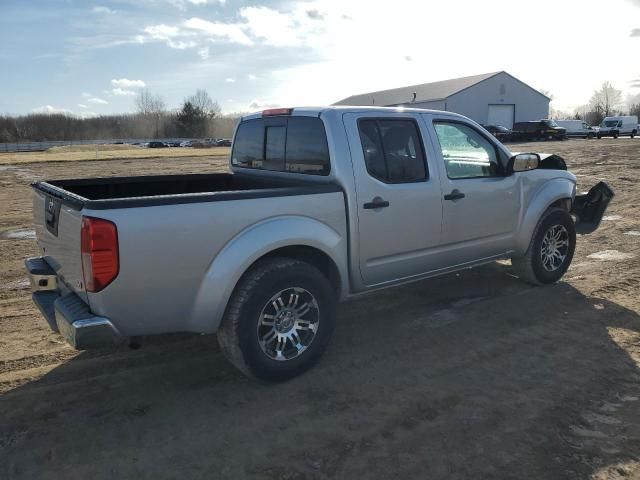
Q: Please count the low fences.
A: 1